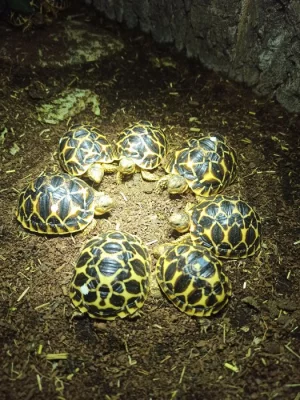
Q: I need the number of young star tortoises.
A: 7